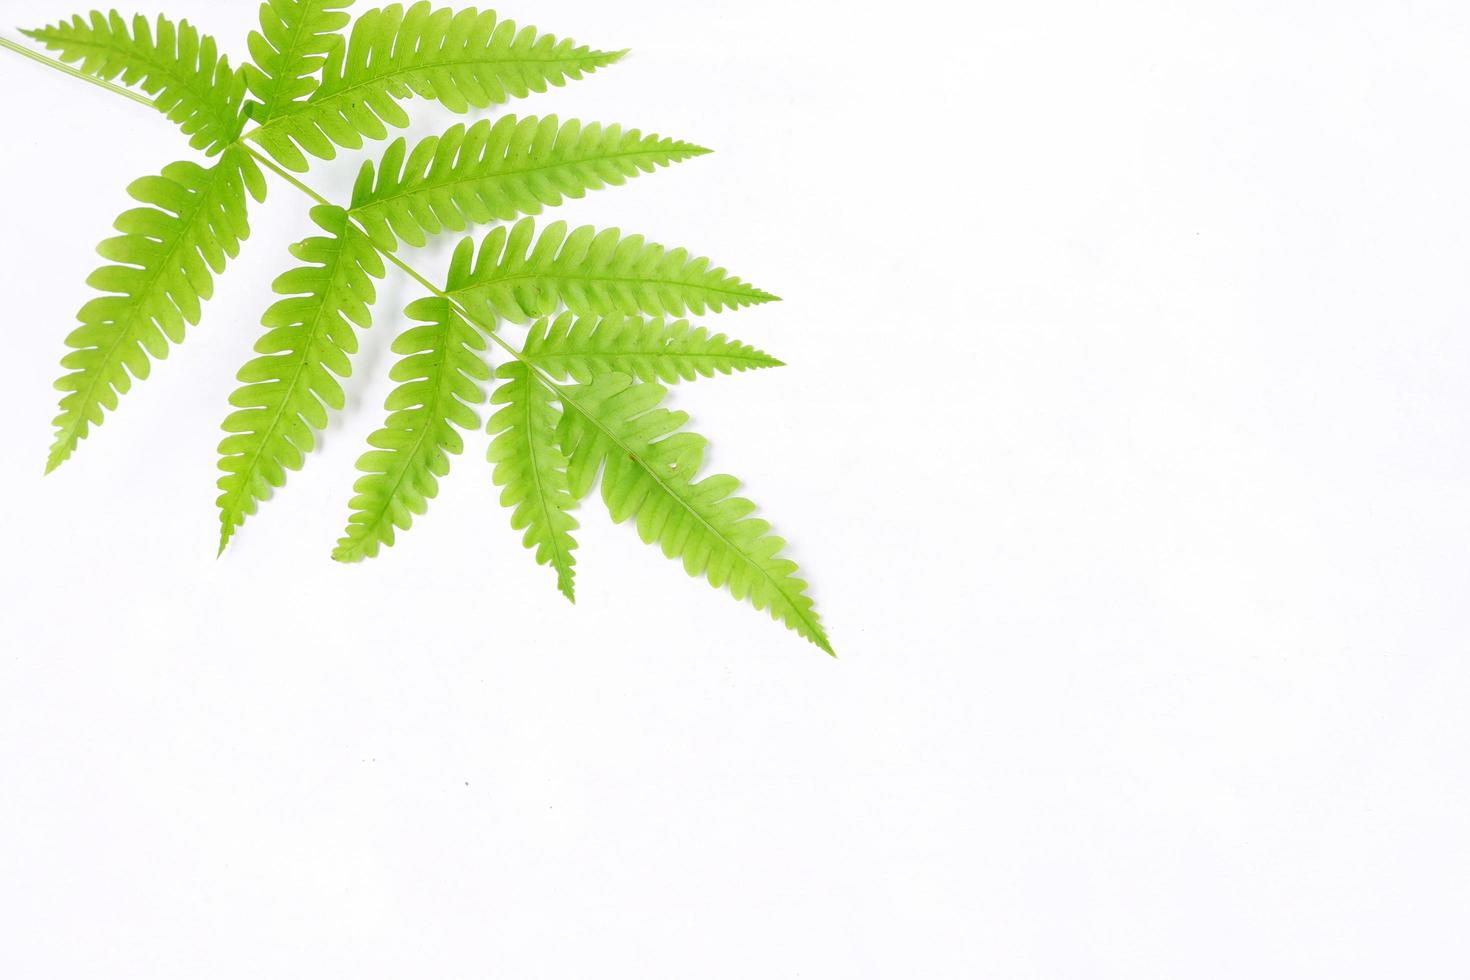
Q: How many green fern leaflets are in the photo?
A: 11